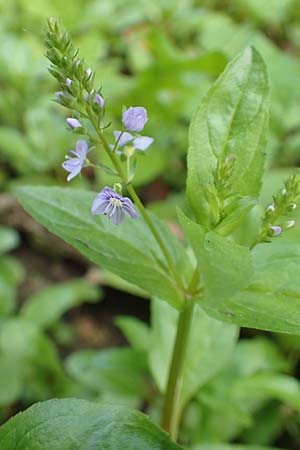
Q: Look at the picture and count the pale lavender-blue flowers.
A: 4